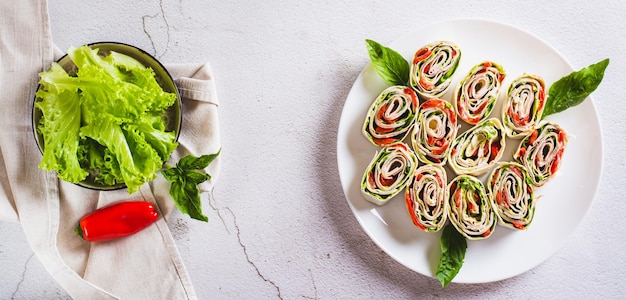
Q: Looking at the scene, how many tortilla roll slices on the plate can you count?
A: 11